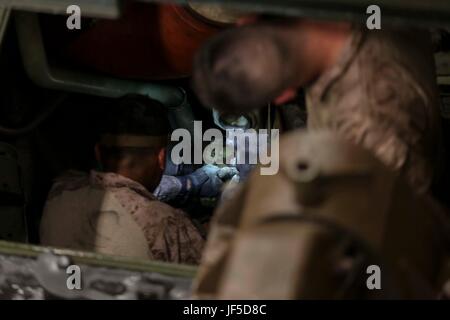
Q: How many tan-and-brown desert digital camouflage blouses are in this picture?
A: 2